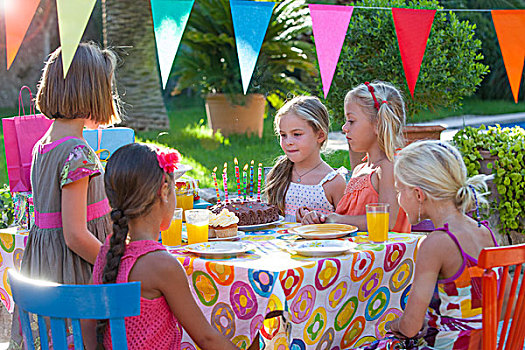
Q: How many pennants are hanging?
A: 7